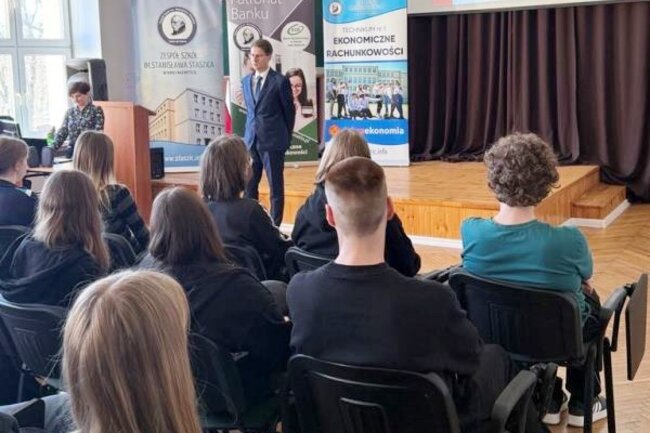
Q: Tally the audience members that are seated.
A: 9